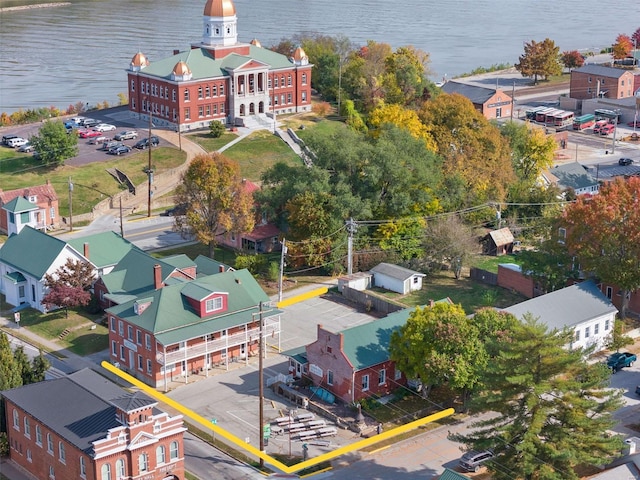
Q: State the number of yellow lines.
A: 3